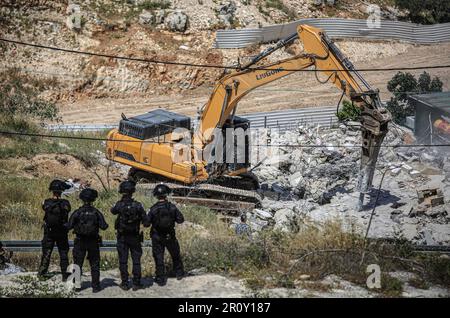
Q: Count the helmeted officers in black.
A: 4